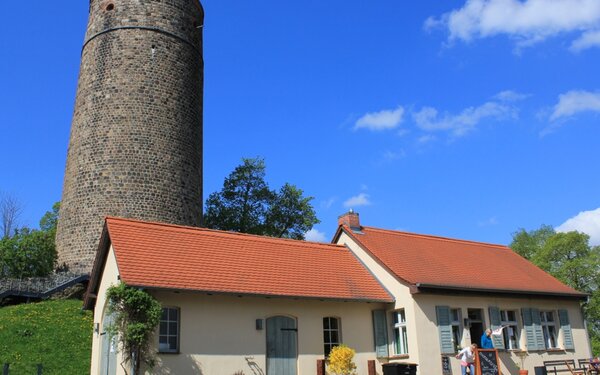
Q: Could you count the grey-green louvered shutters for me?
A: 6